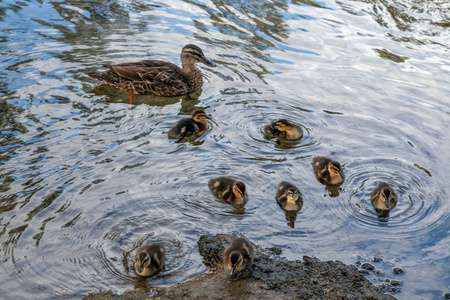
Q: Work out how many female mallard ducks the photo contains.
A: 1